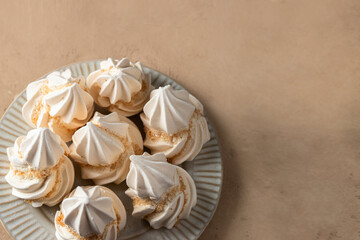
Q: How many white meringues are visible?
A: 7